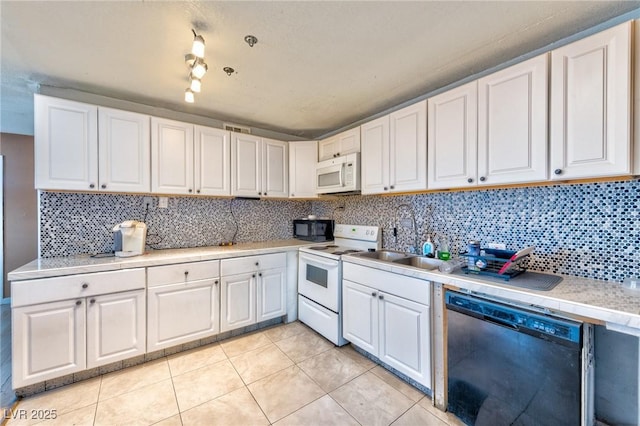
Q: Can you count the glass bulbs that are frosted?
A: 4